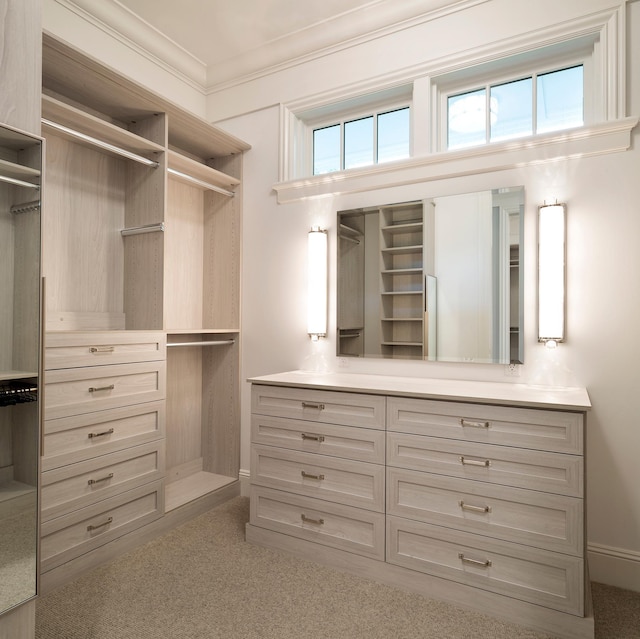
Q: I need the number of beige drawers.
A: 13